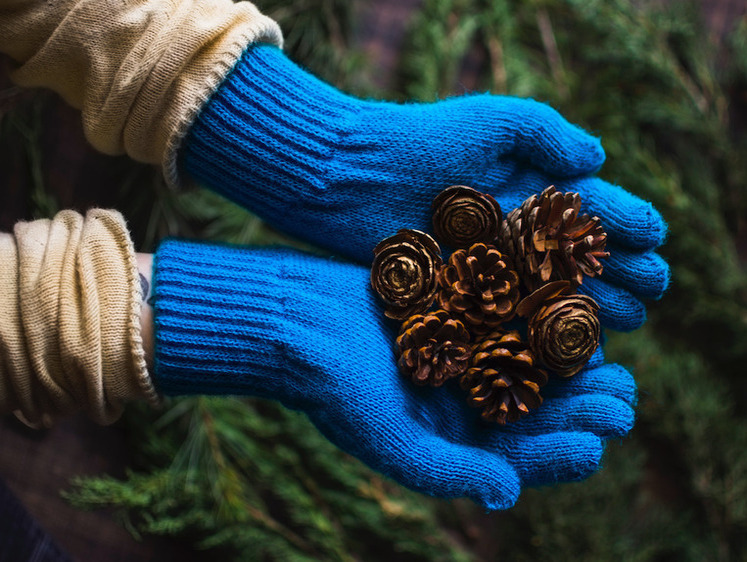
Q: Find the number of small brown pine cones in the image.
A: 7